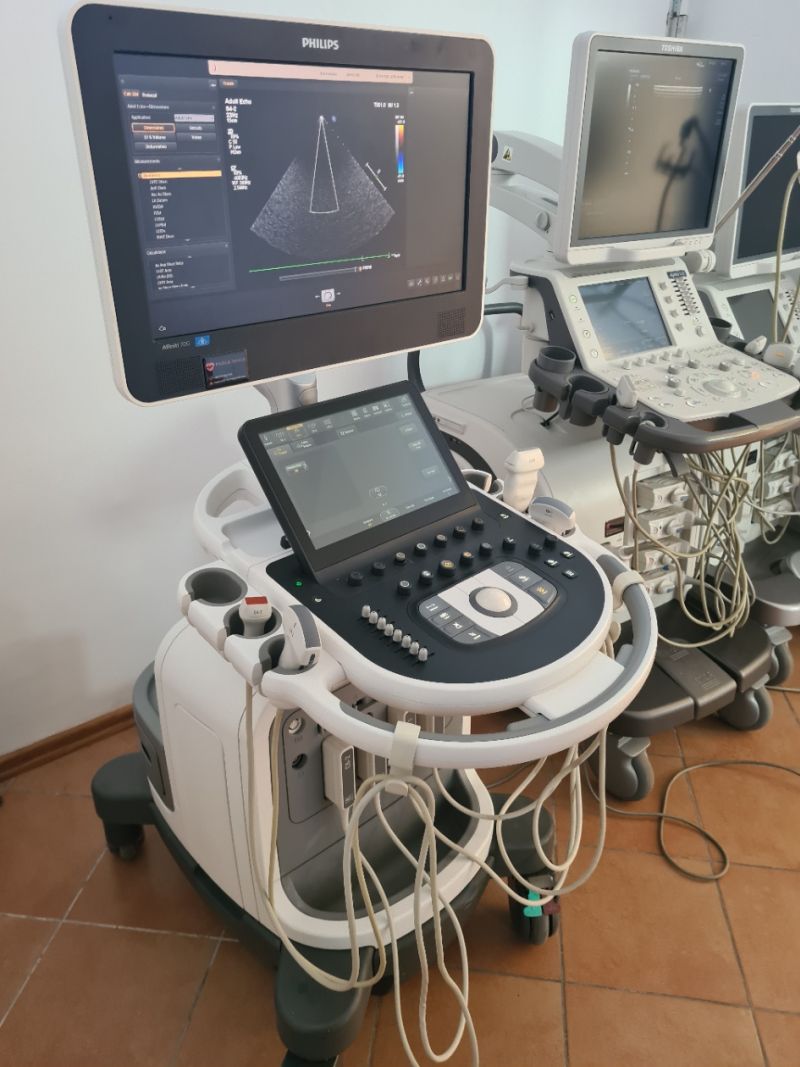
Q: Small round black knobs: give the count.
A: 15